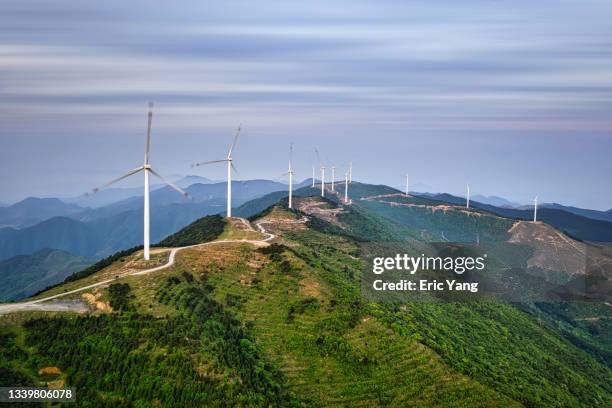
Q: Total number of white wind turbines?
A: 11